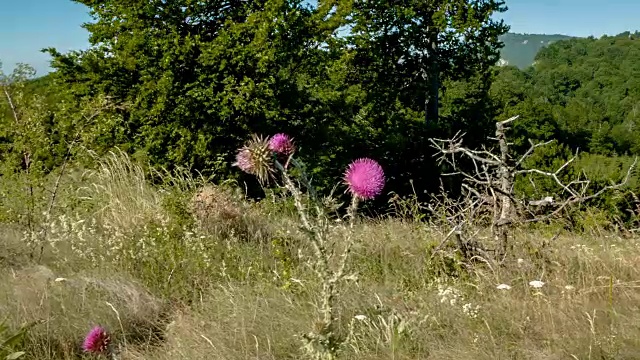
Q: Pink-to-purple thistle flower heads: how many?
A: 4